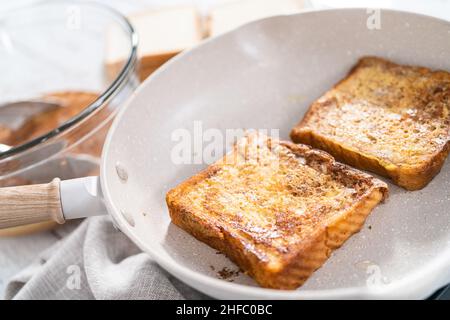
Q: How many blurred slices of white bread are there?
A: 2